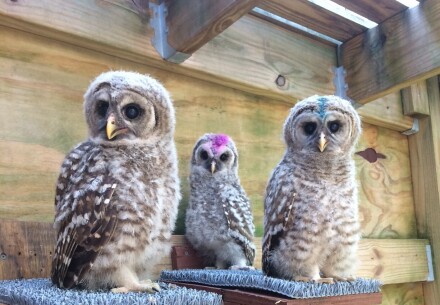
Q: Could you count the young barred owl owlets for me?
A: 3